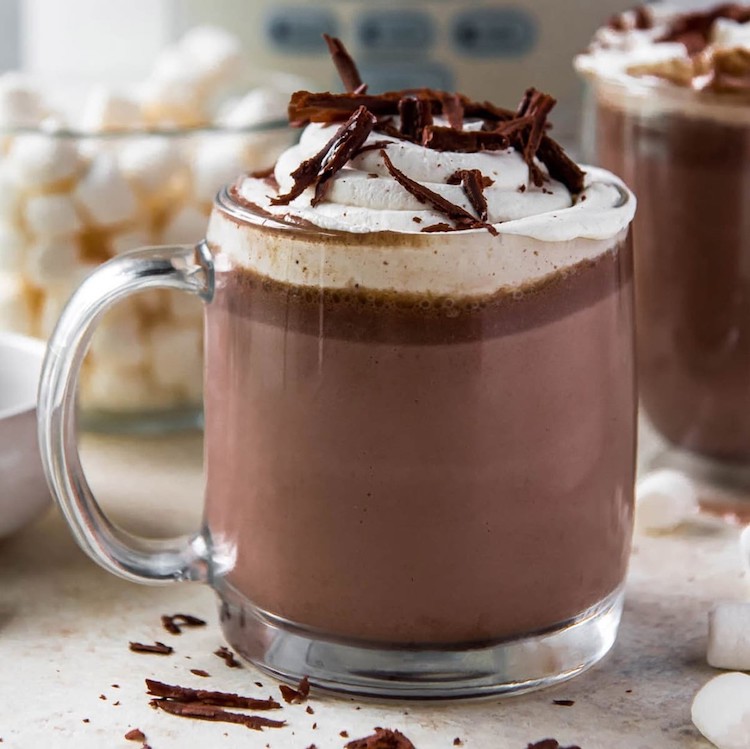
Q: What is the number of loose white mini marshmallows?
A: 4